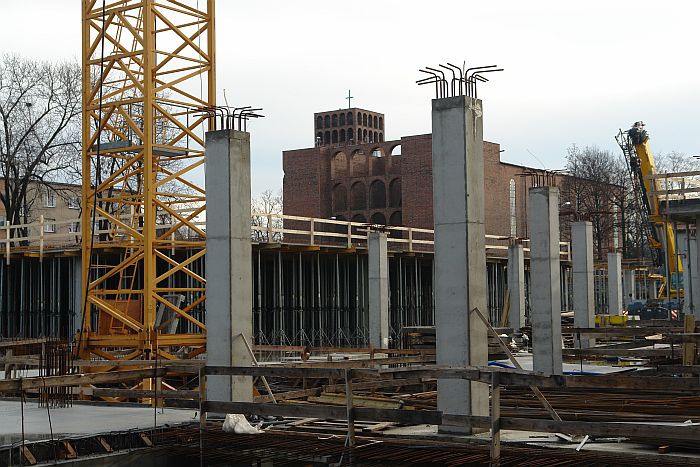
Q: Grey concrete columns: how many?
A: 7